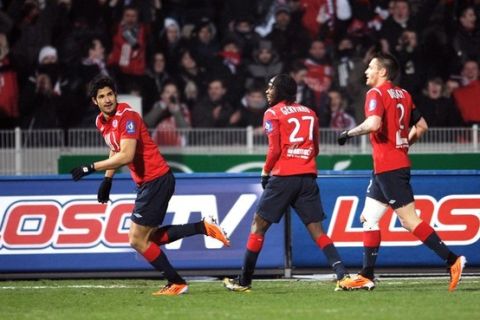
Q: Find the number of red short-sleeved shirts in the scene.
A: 2